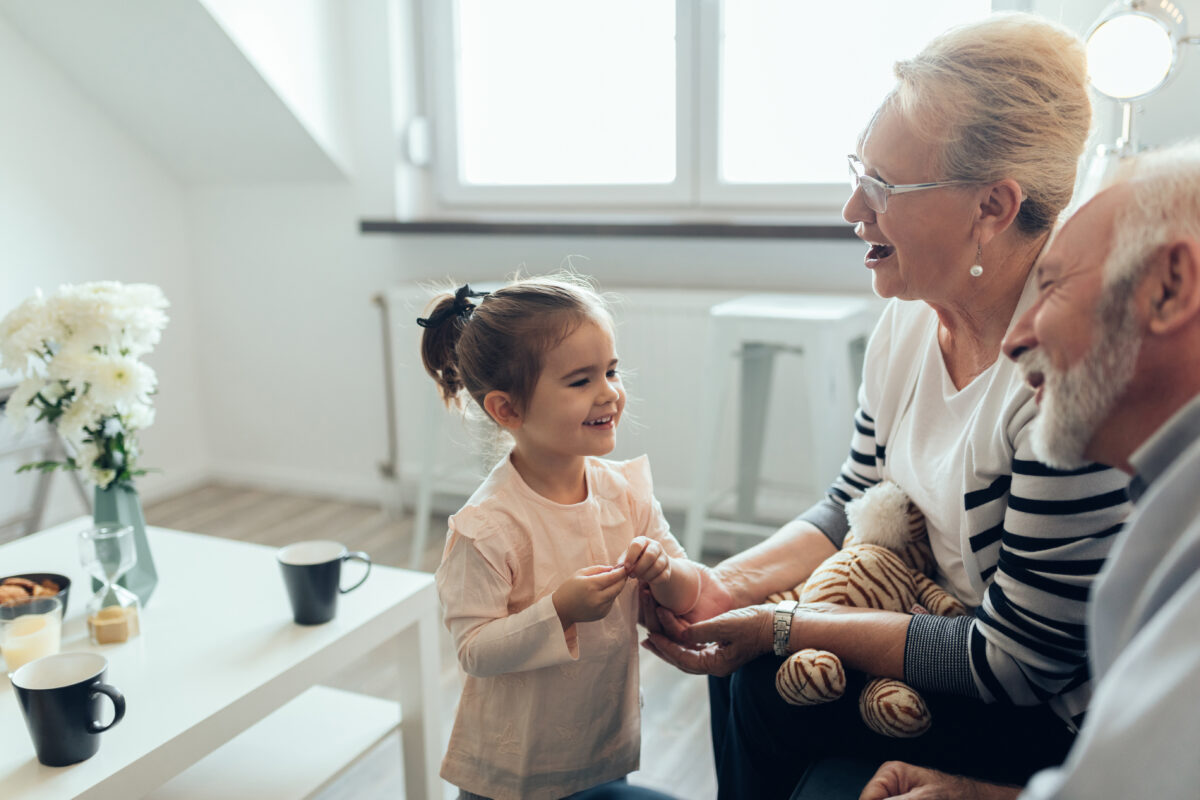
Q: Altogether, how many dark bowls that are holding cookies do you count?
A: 1